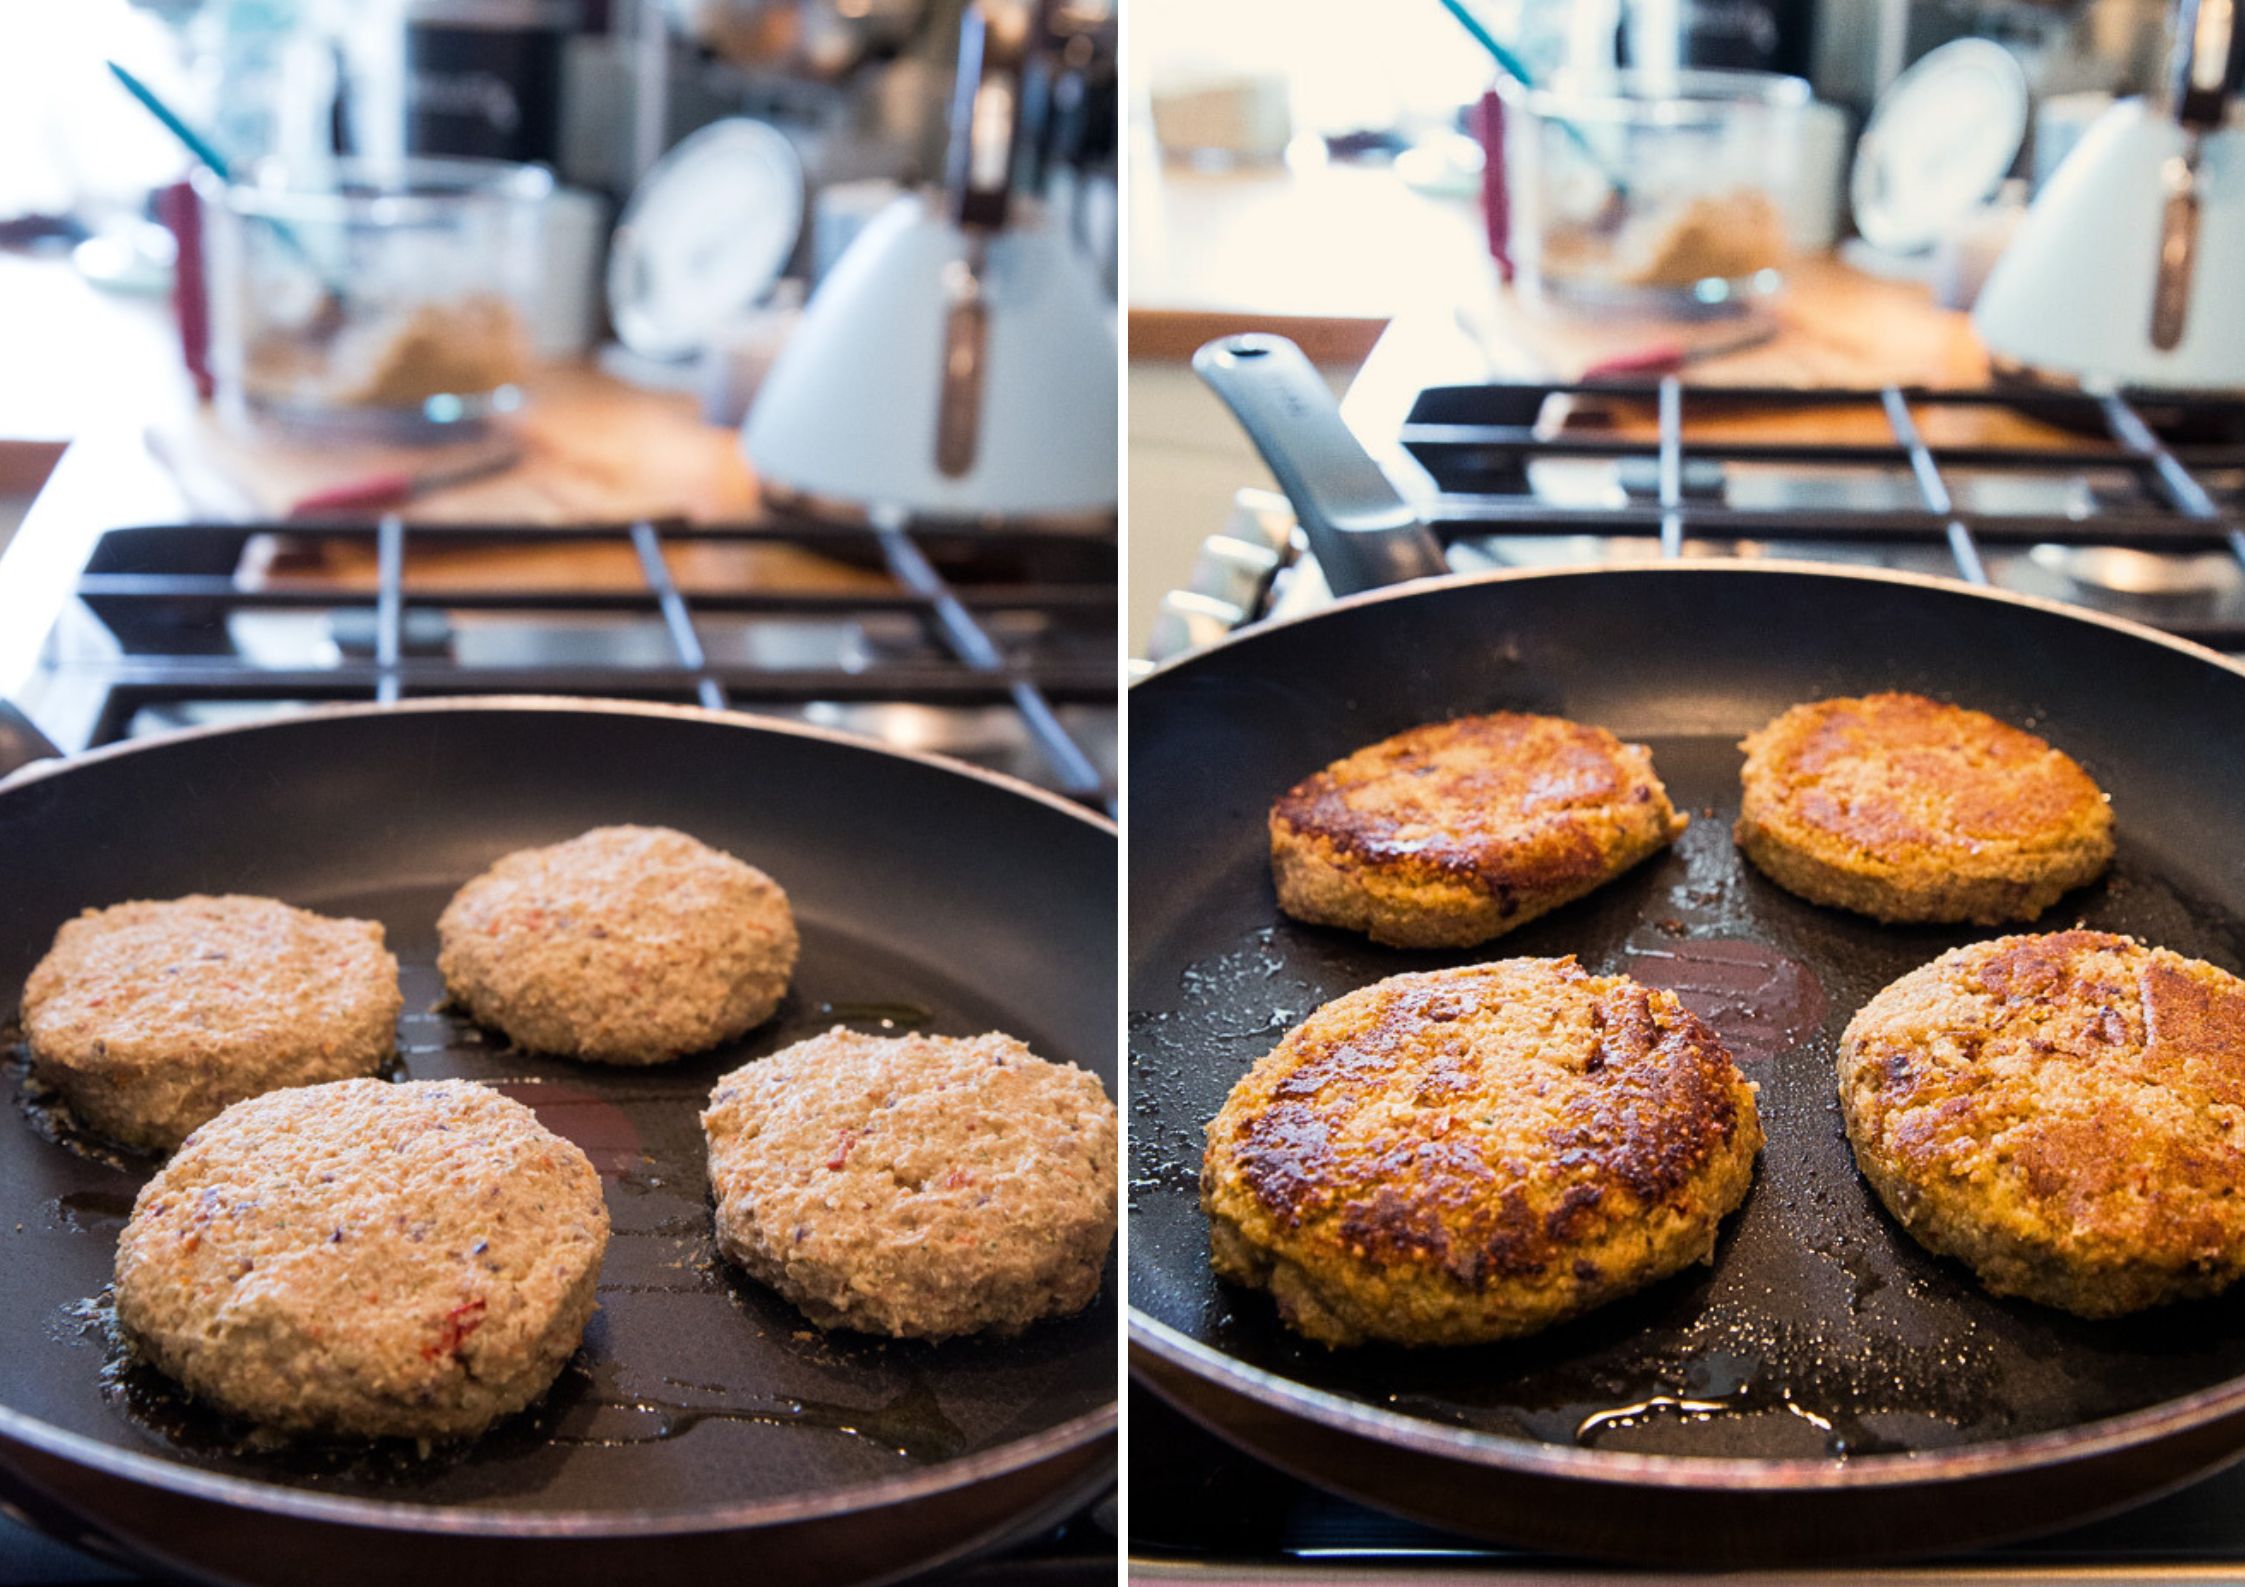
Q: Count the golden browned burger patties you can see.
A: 4